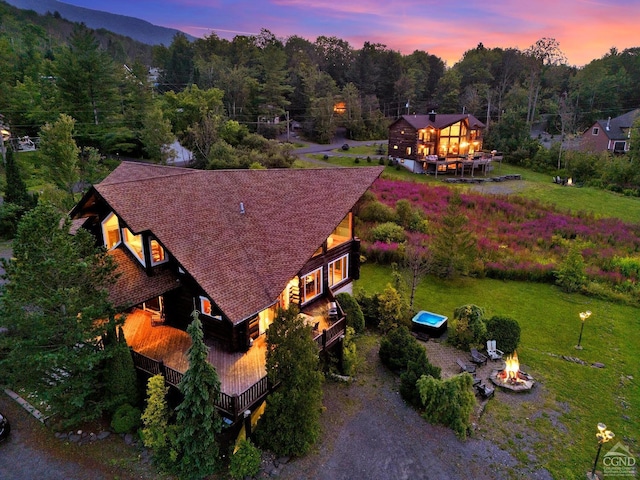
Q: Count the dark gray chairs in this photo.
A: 4